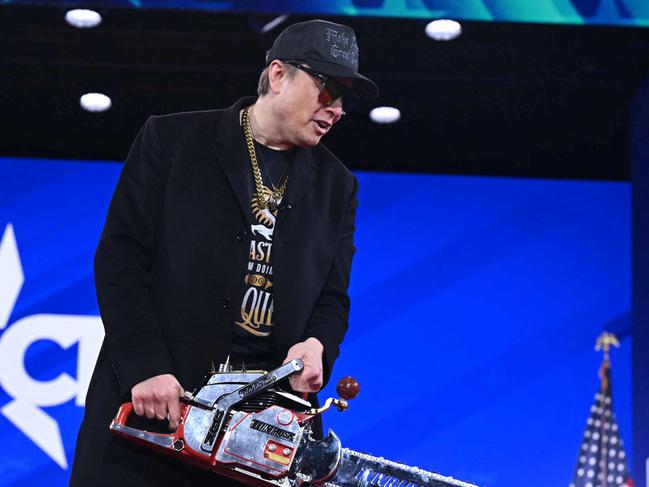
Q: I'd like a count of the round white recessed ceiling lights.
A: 4